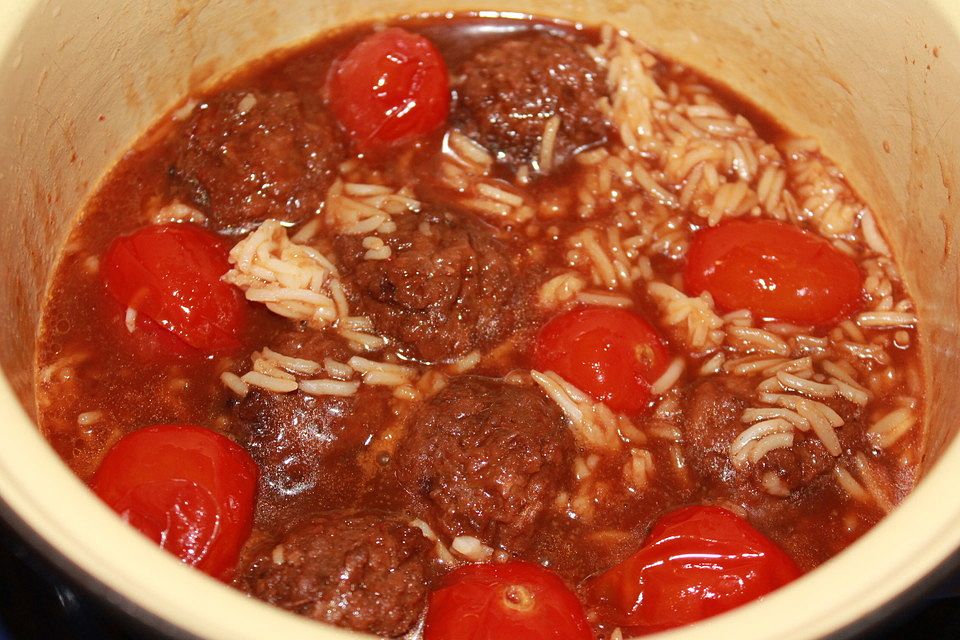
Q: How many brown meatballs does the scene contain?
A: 7